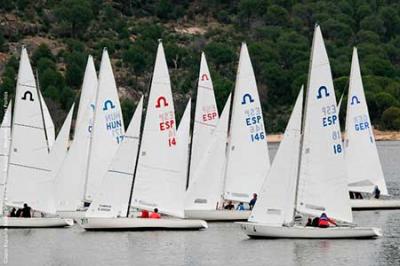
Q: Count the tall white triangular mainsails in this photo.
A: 8